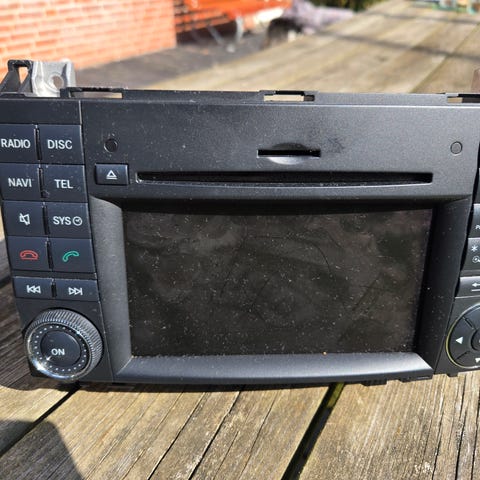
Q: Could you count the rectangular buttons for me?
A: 14